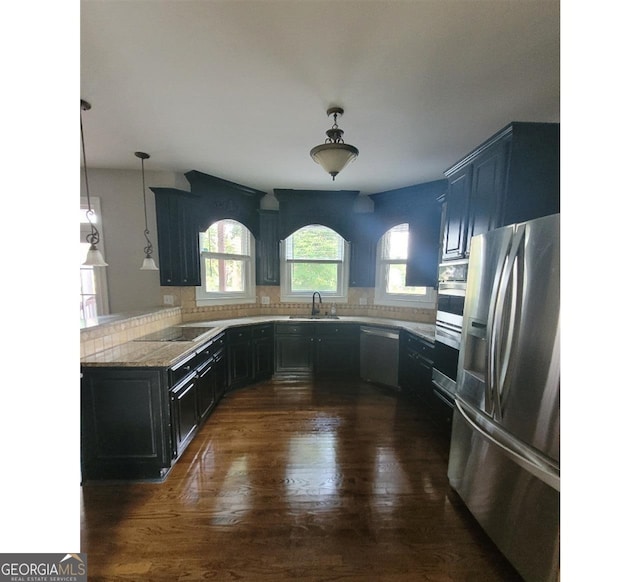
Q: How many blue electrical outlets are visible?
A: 0